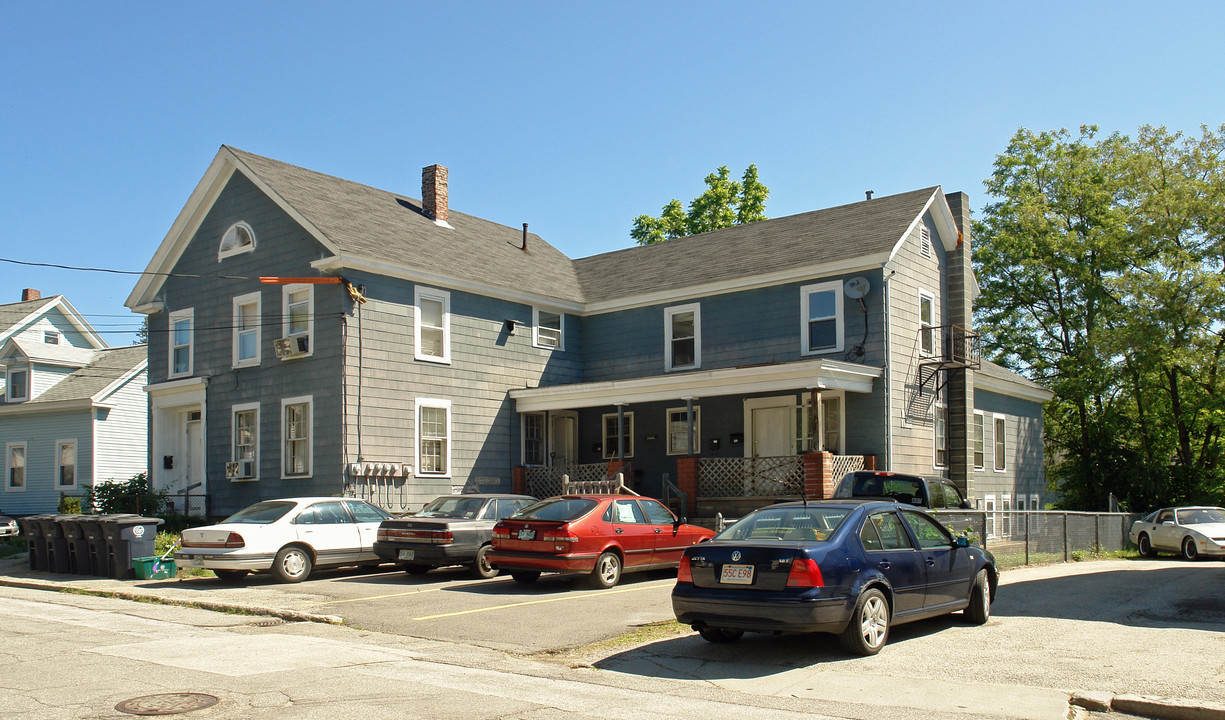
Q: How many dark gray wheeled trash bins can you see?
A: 5